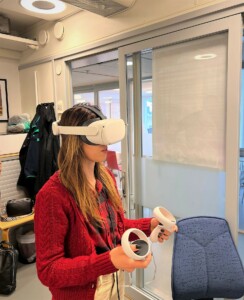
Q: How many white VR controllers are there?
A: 2